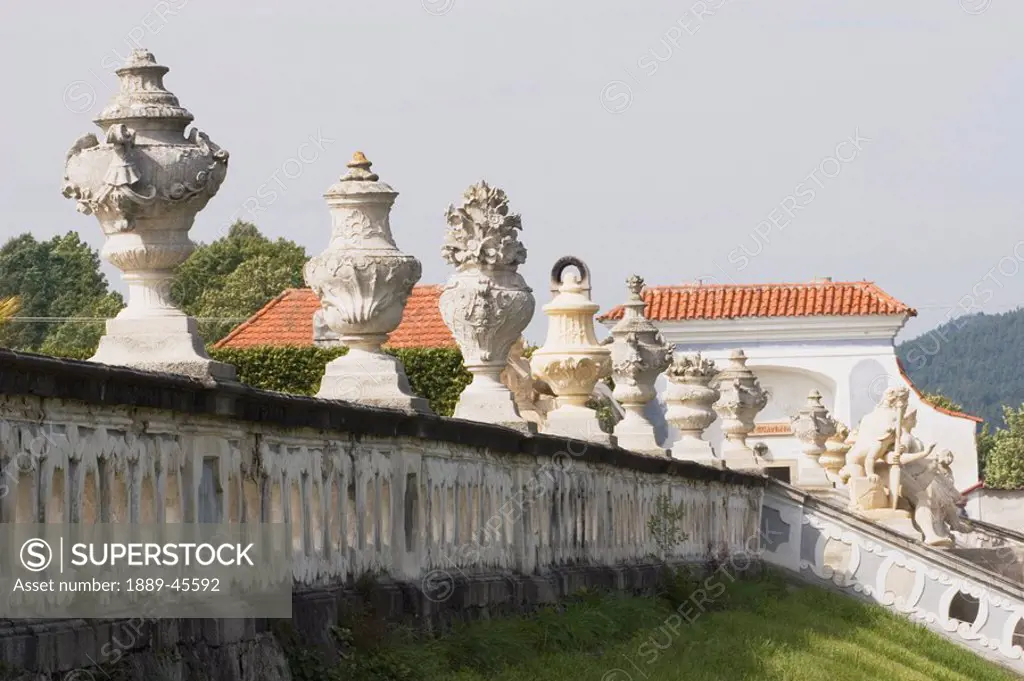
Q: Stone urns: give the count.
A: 9